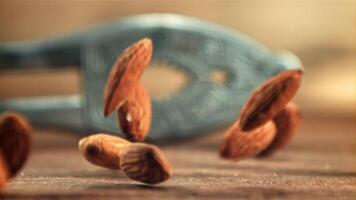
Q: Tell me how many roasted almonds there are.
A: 9